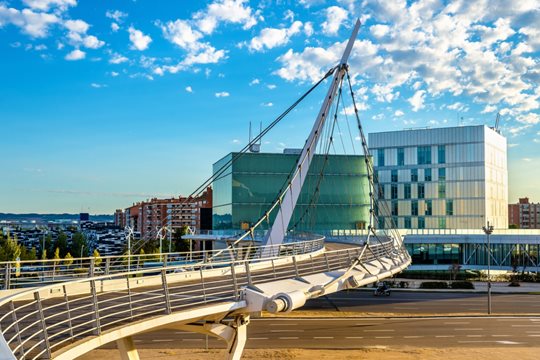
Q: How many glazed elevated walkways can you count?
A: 1